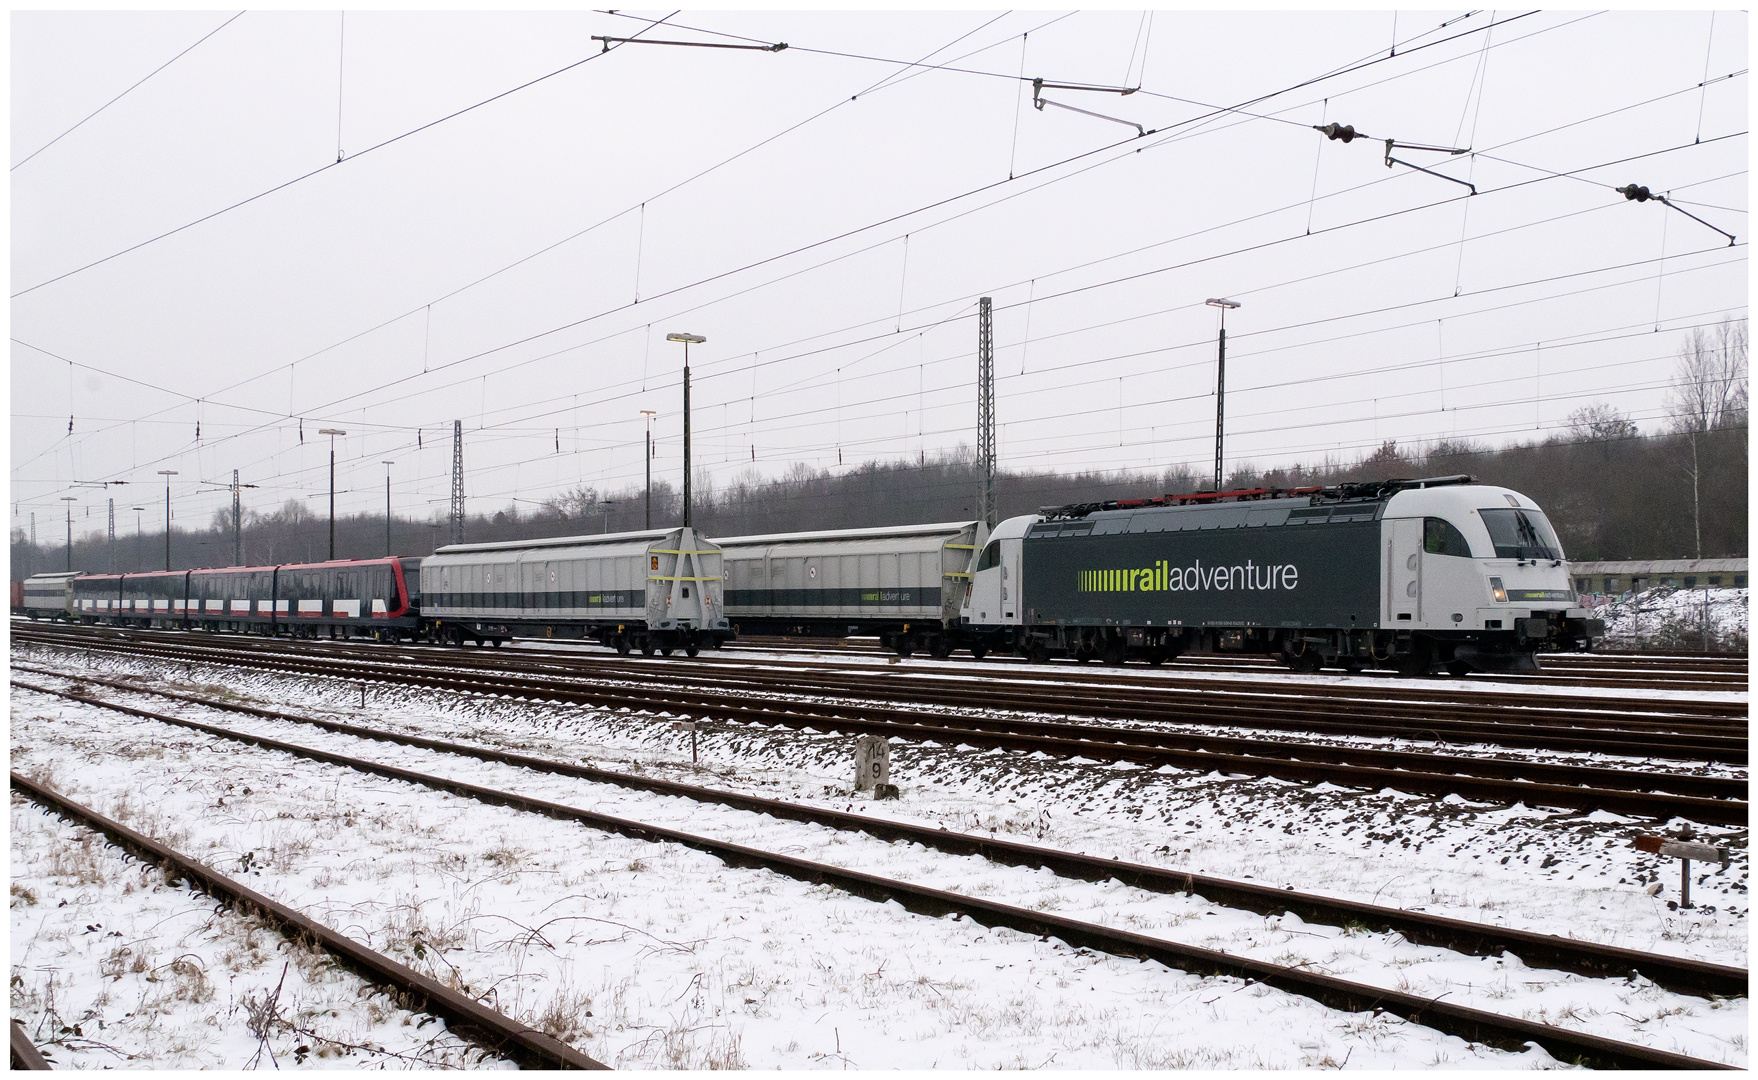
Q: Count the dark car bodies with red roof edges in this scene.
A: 4